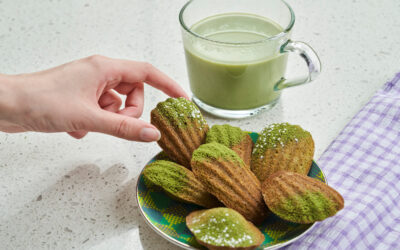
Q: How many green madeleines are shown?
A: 7